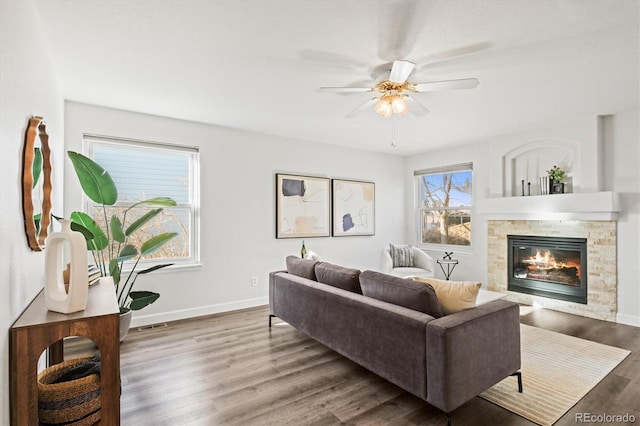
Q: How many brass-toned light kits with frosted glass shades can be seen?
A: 1